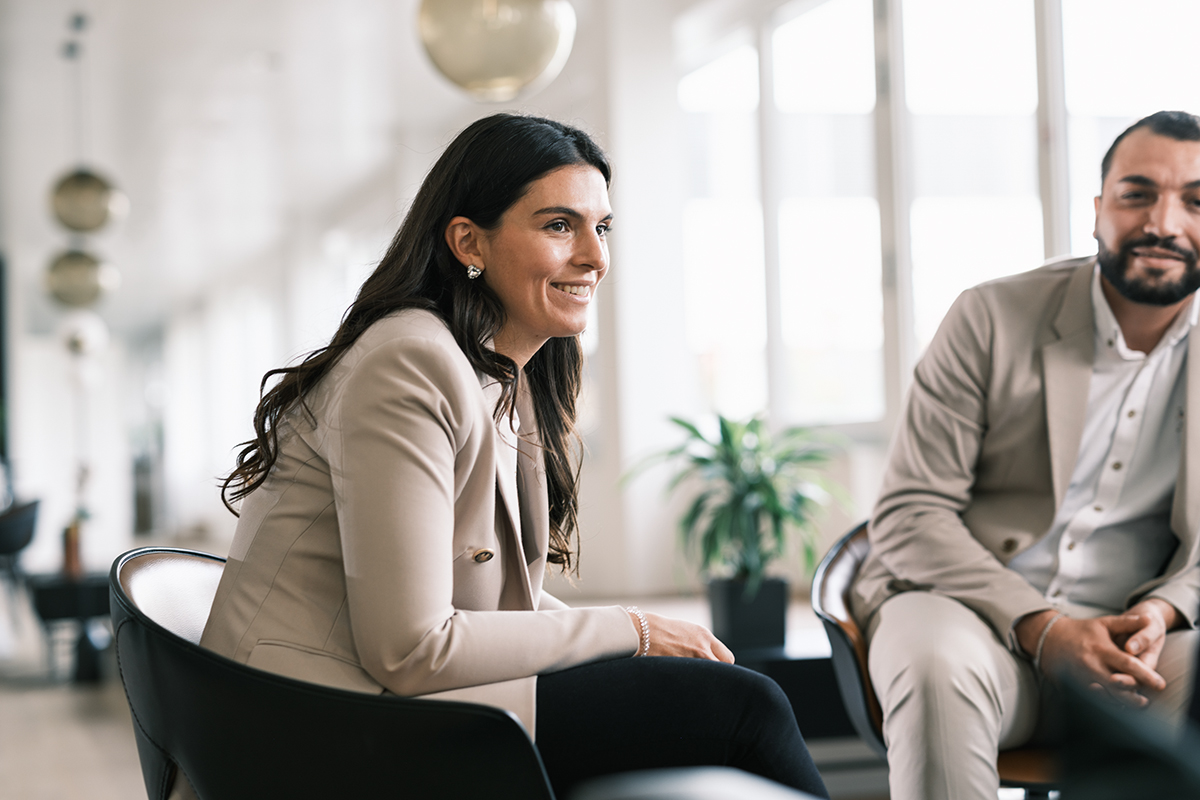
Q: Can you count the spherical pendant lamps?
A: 4